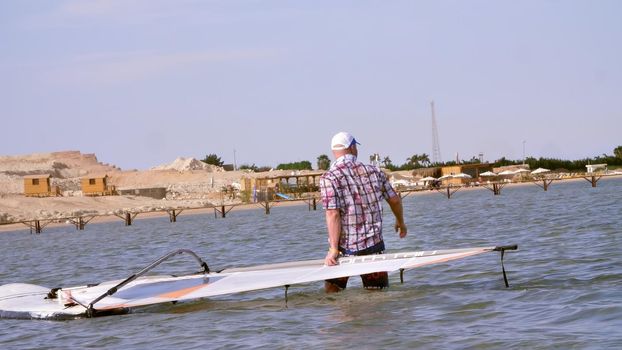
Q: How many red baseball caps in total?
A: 0